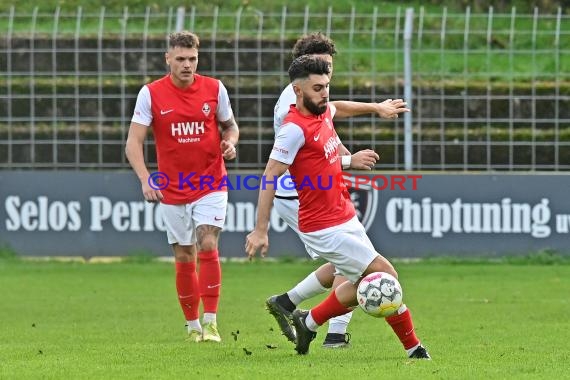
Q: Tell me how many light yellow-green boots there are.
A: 2